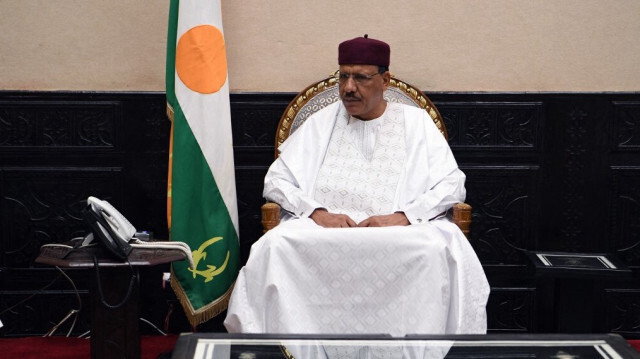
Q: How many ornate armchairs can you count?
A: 1